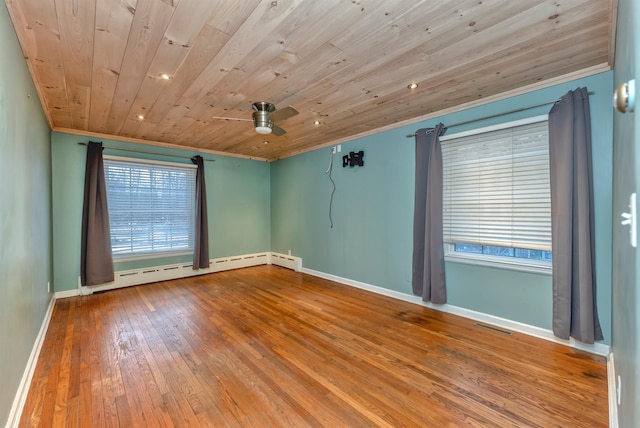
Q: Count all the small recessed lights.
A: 5